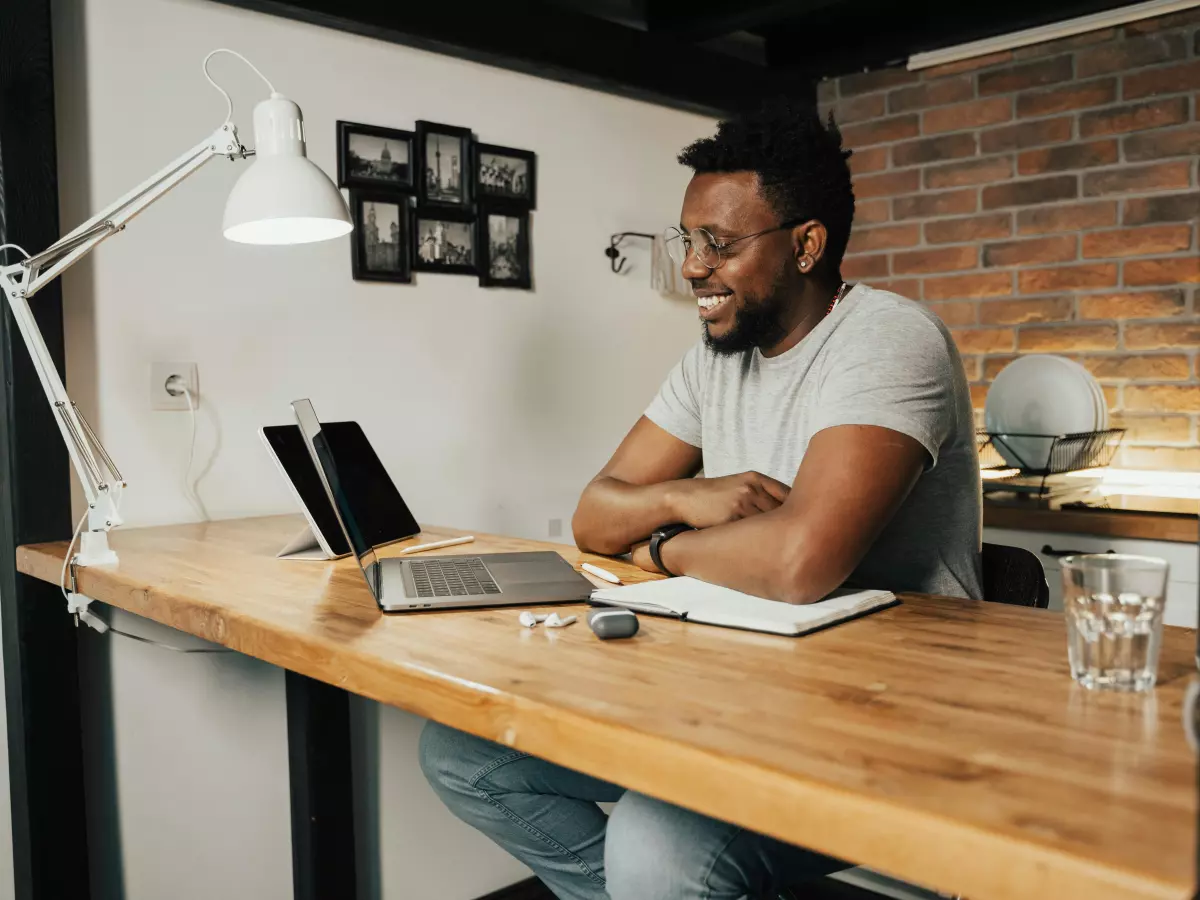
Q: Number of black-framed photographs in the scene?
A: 6